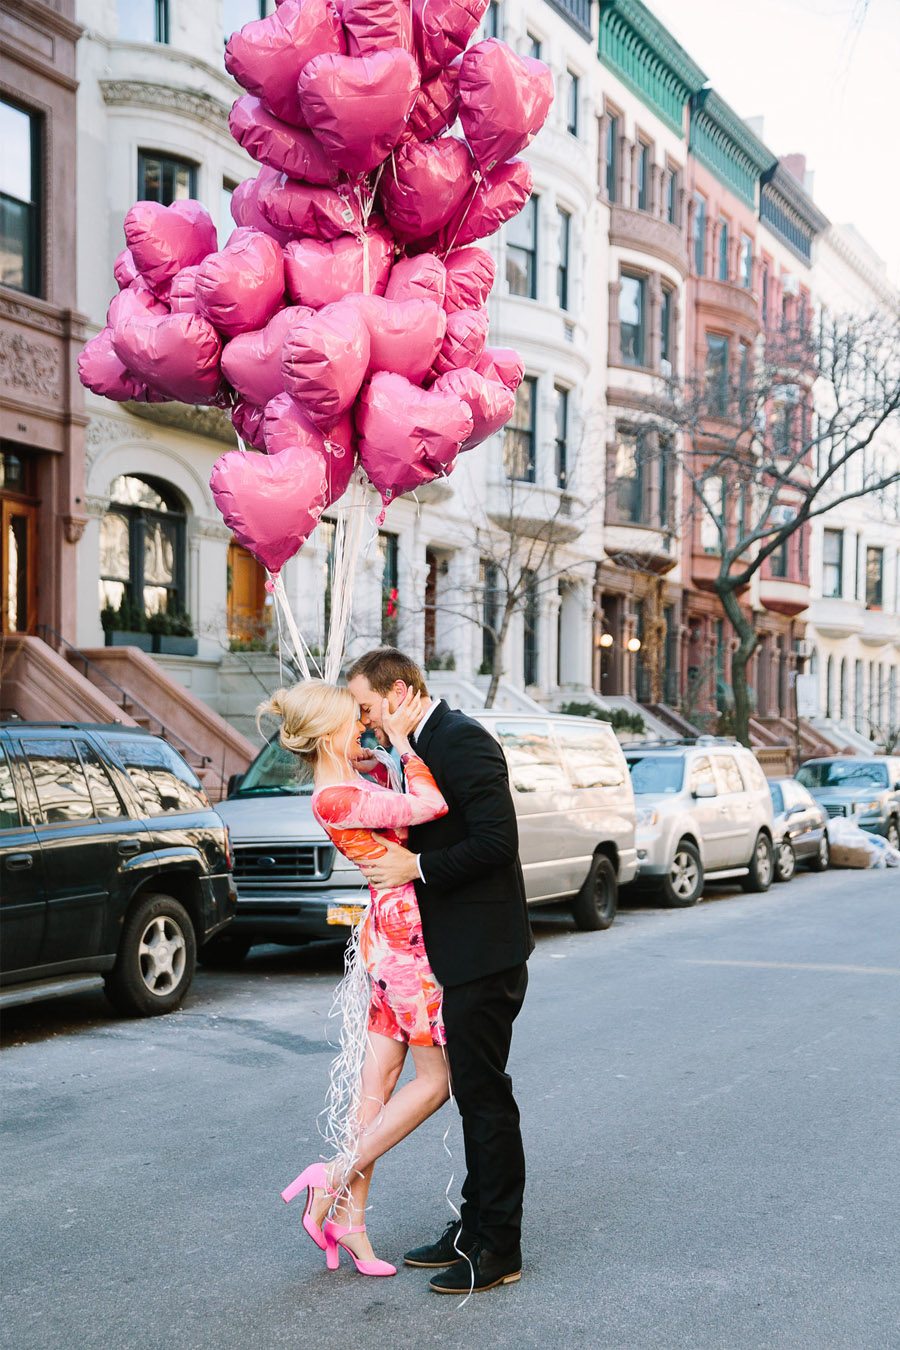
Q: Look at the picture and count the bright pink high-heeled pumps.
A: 2